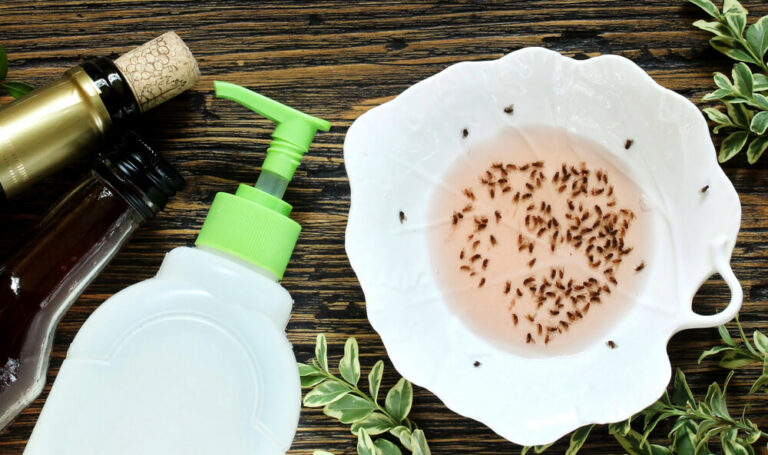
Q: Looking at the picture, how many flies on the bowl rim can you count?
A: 7